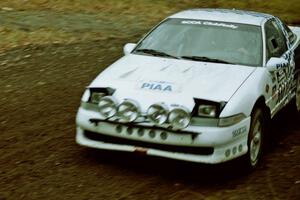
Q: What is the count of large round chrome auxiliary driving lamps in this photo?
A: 4